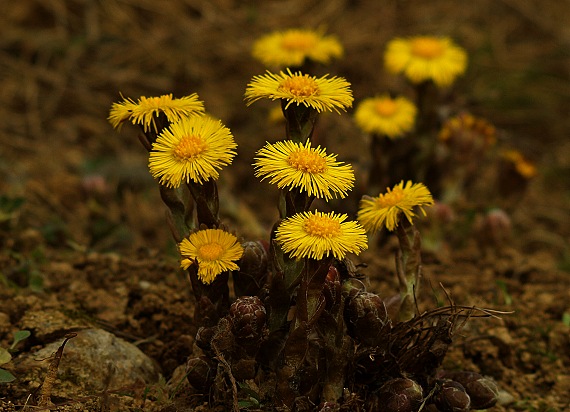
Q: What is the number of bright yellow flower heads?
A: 10